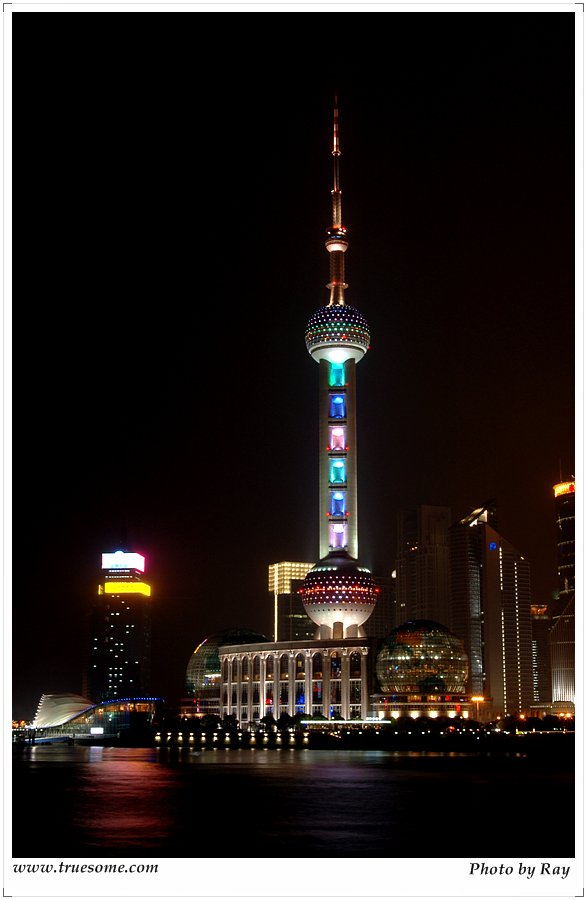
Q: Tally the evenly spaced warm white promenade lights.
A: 13